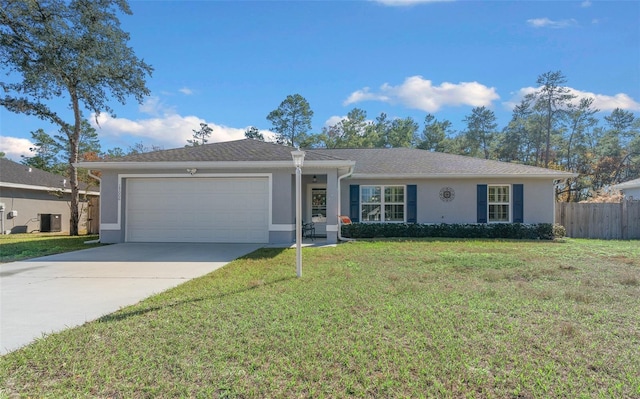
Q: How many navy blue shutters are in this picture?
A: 4